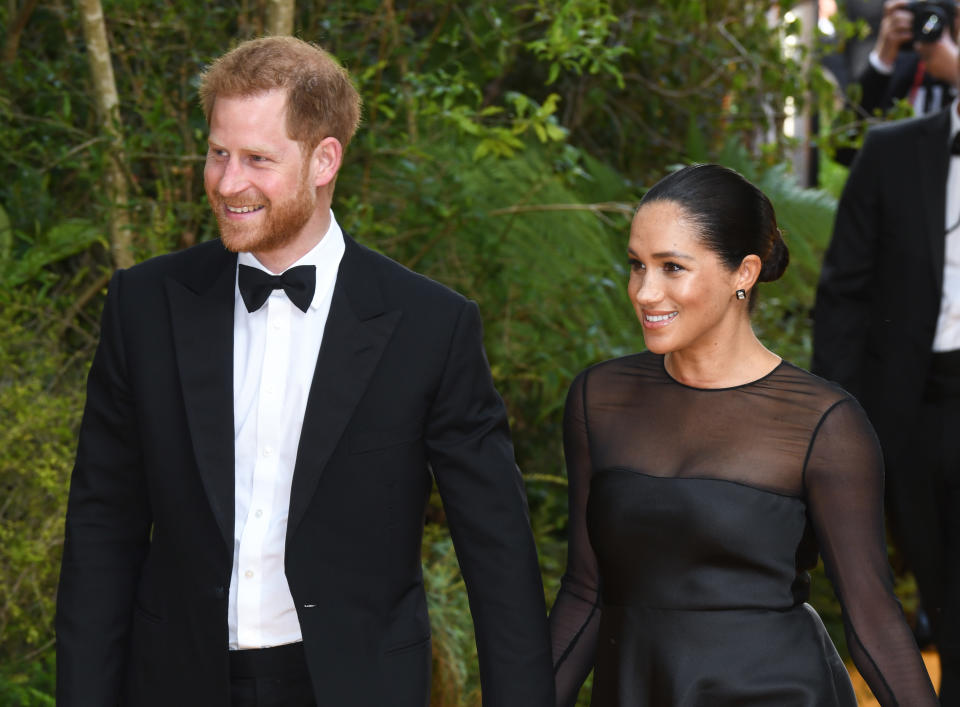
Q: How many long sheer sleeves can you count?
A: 2